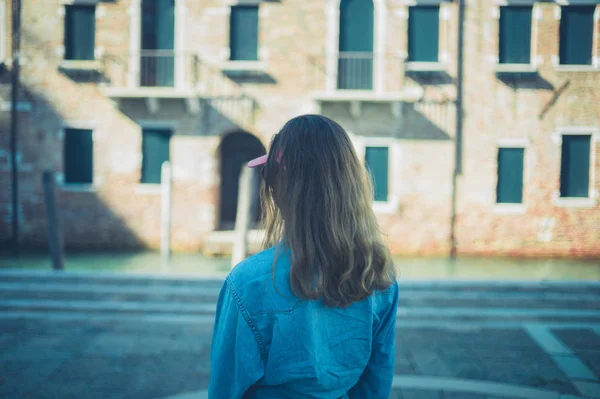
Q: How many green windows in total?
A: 12